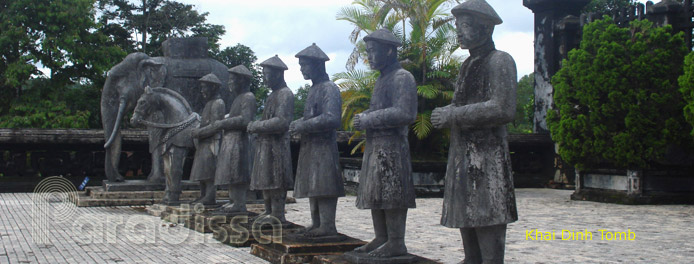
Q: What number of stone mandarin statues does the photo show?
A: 6